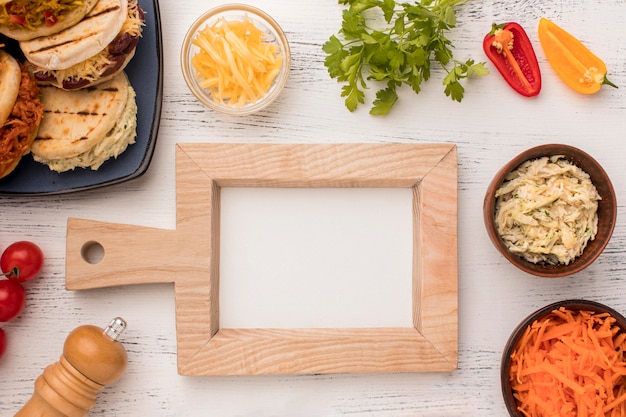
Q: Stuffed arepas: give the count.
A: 4